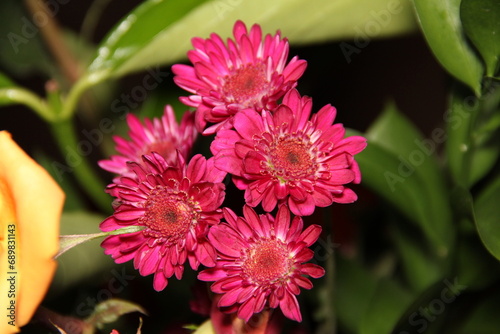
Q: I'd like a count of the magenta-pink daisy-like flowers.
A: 5